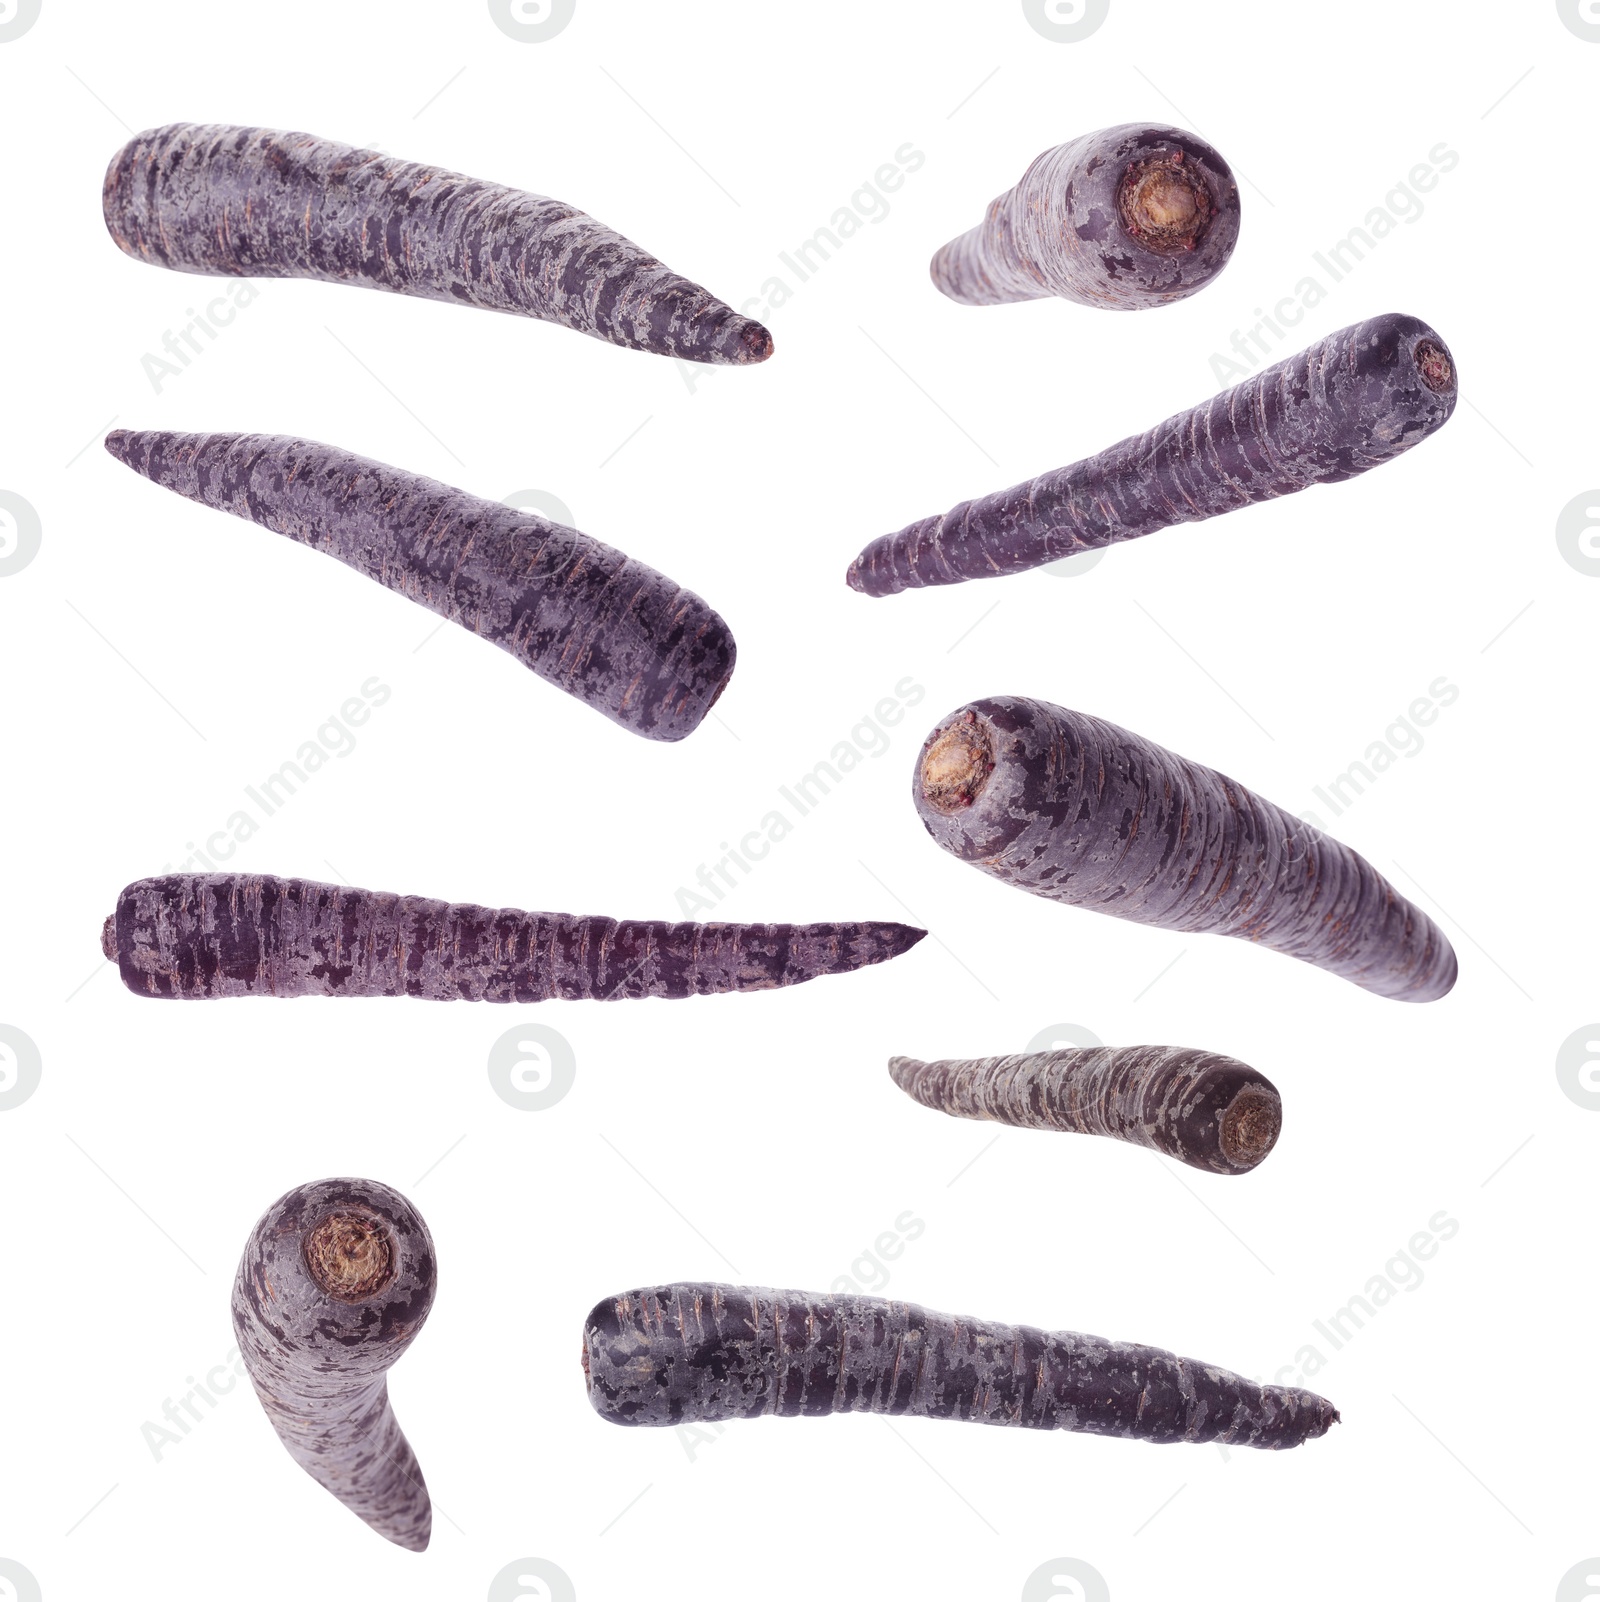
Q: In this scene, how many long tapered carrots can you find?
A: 9